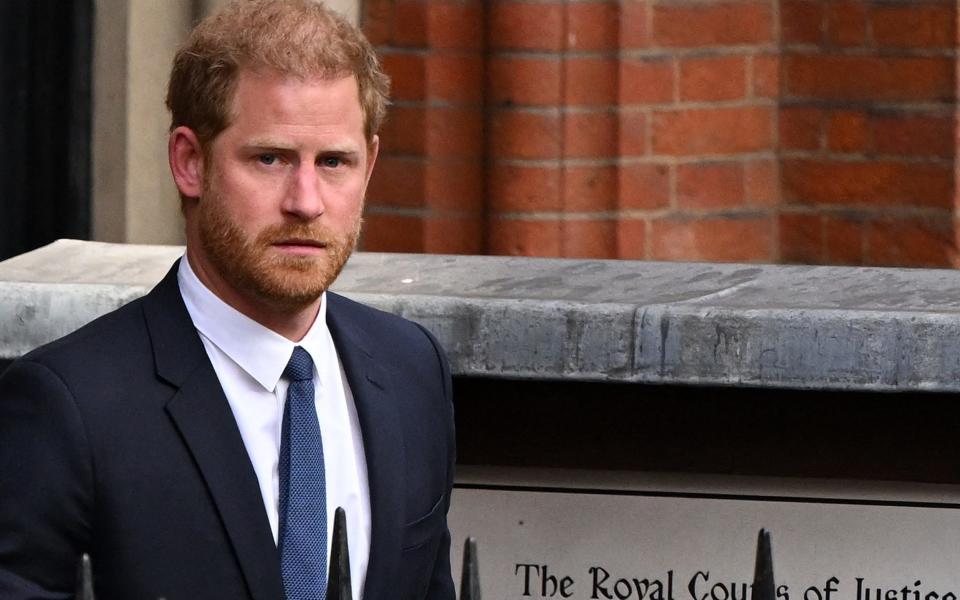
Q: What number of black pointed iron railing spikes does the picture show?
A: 4